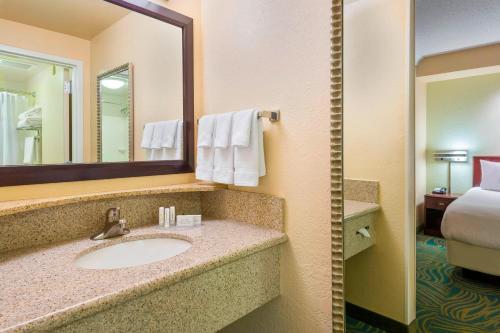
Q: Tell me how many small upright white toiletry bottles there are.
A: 3